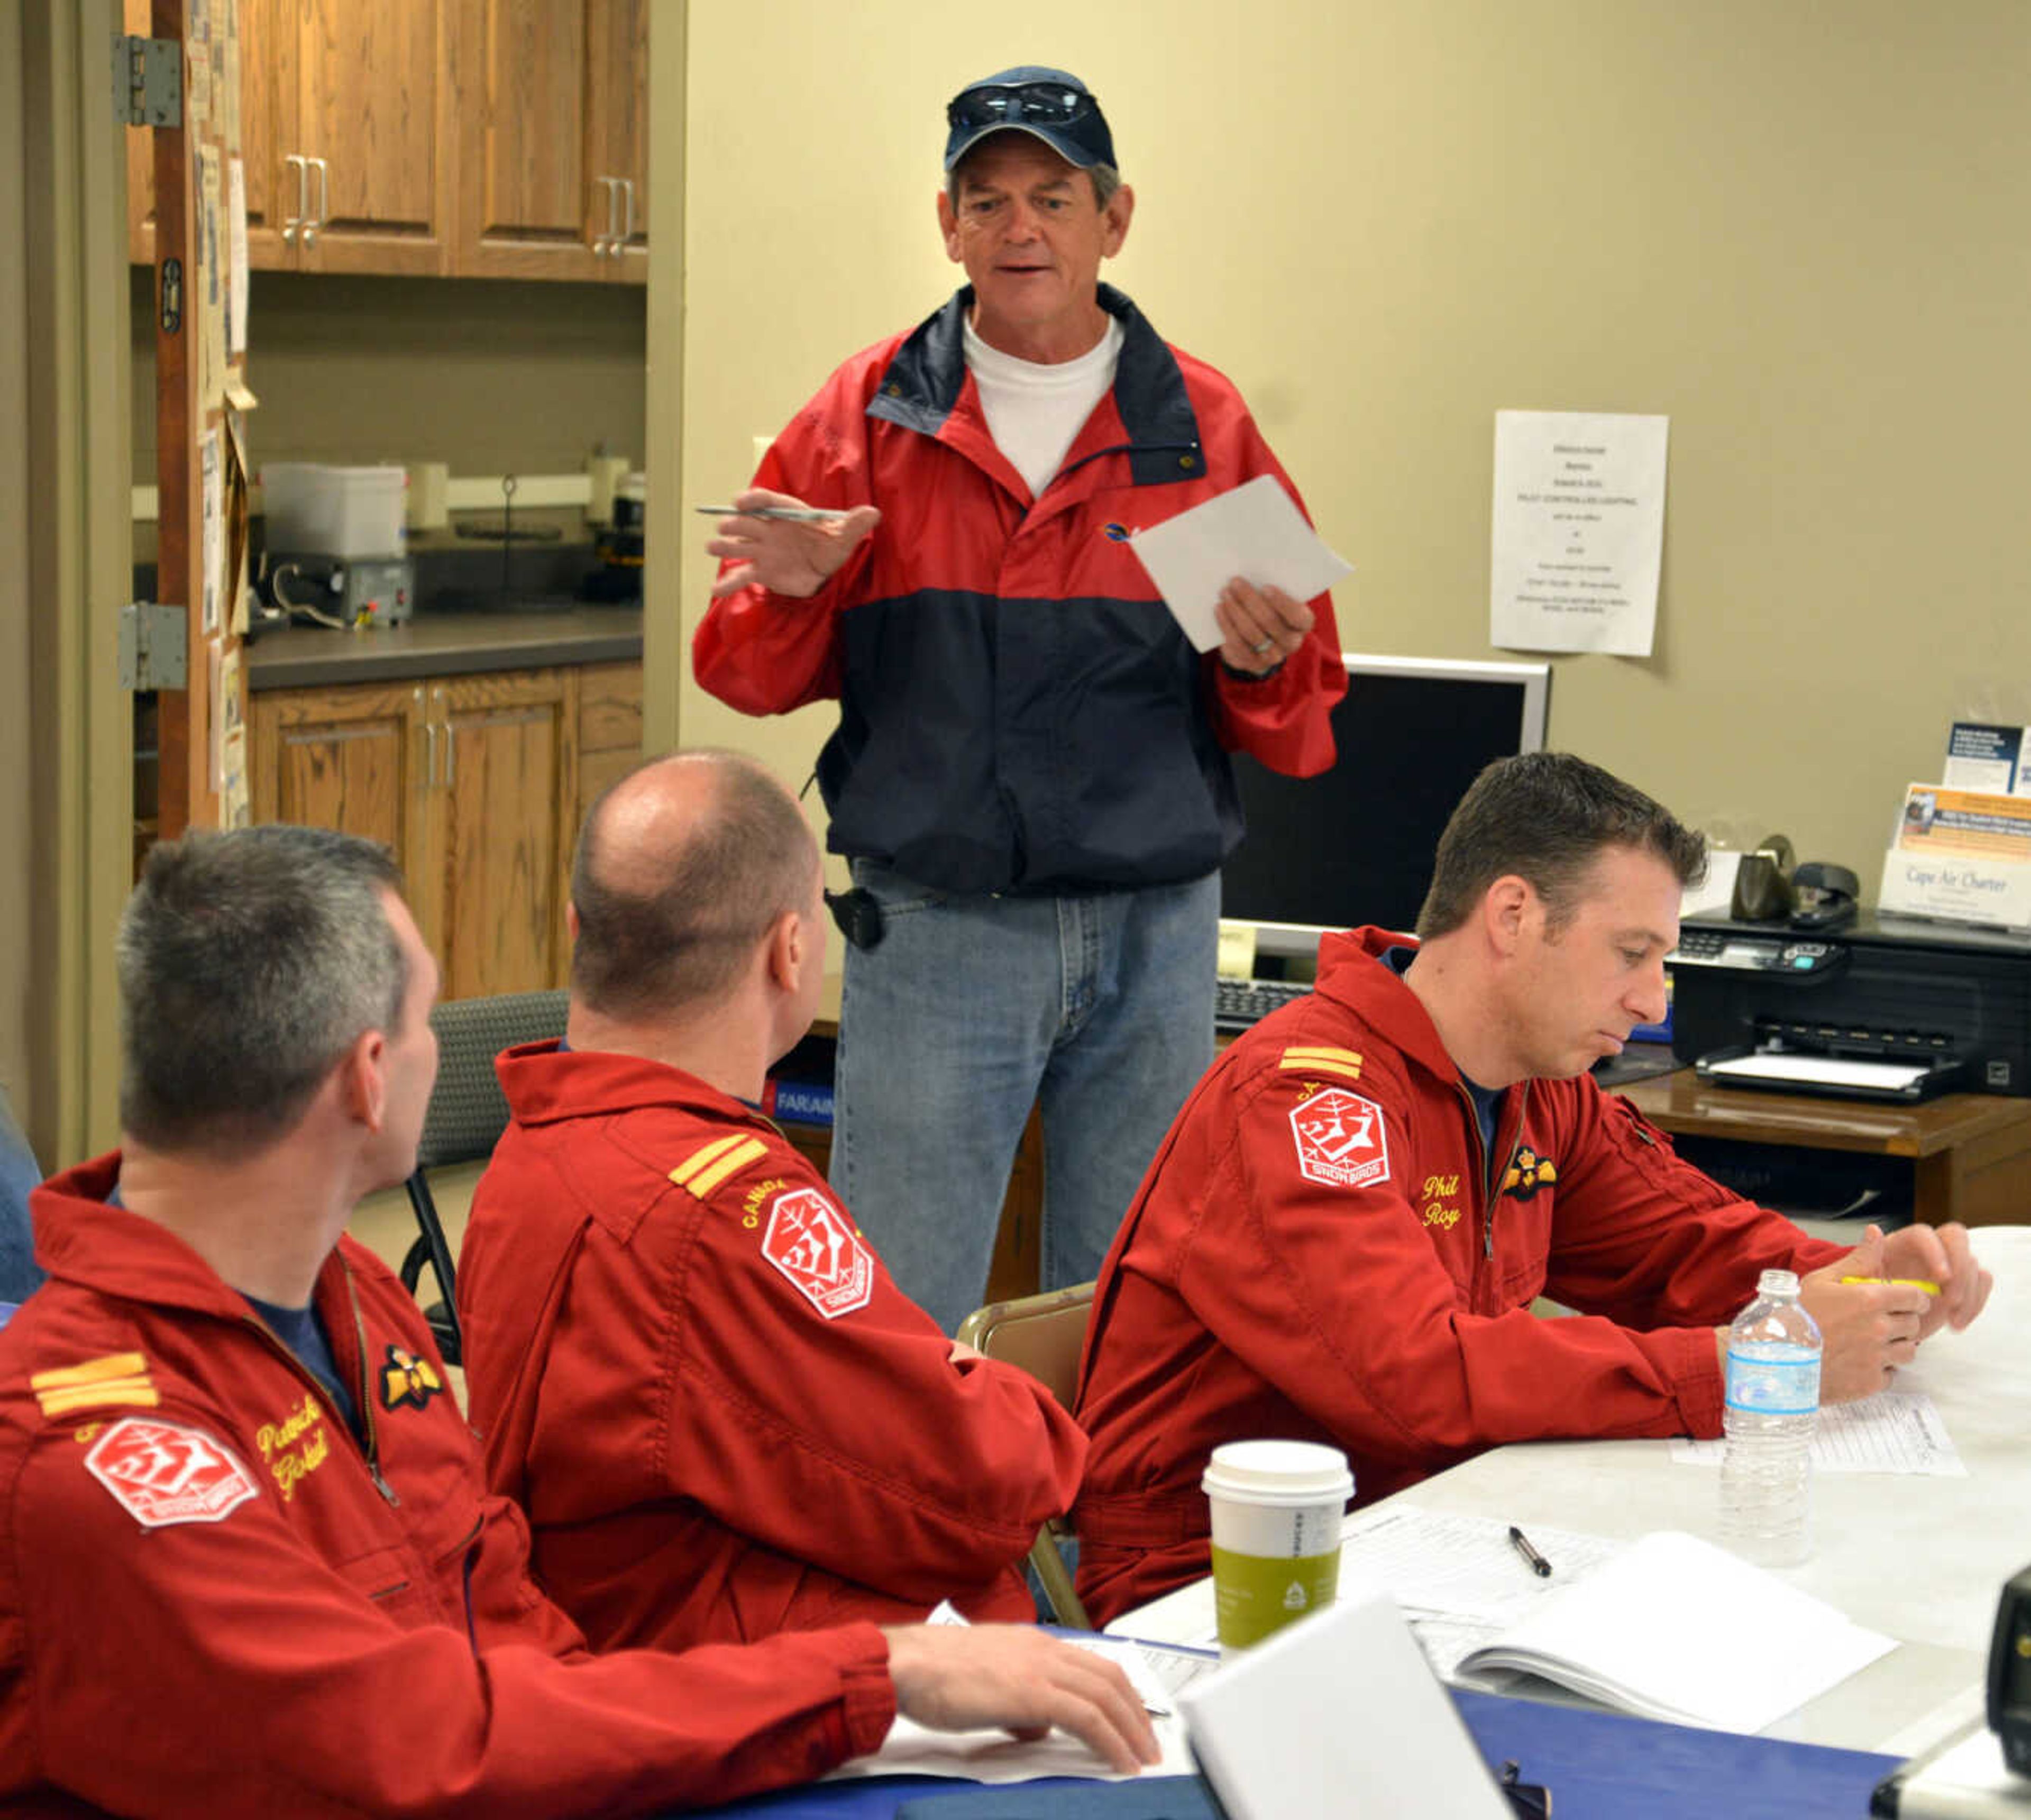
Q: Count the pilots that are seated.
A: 3